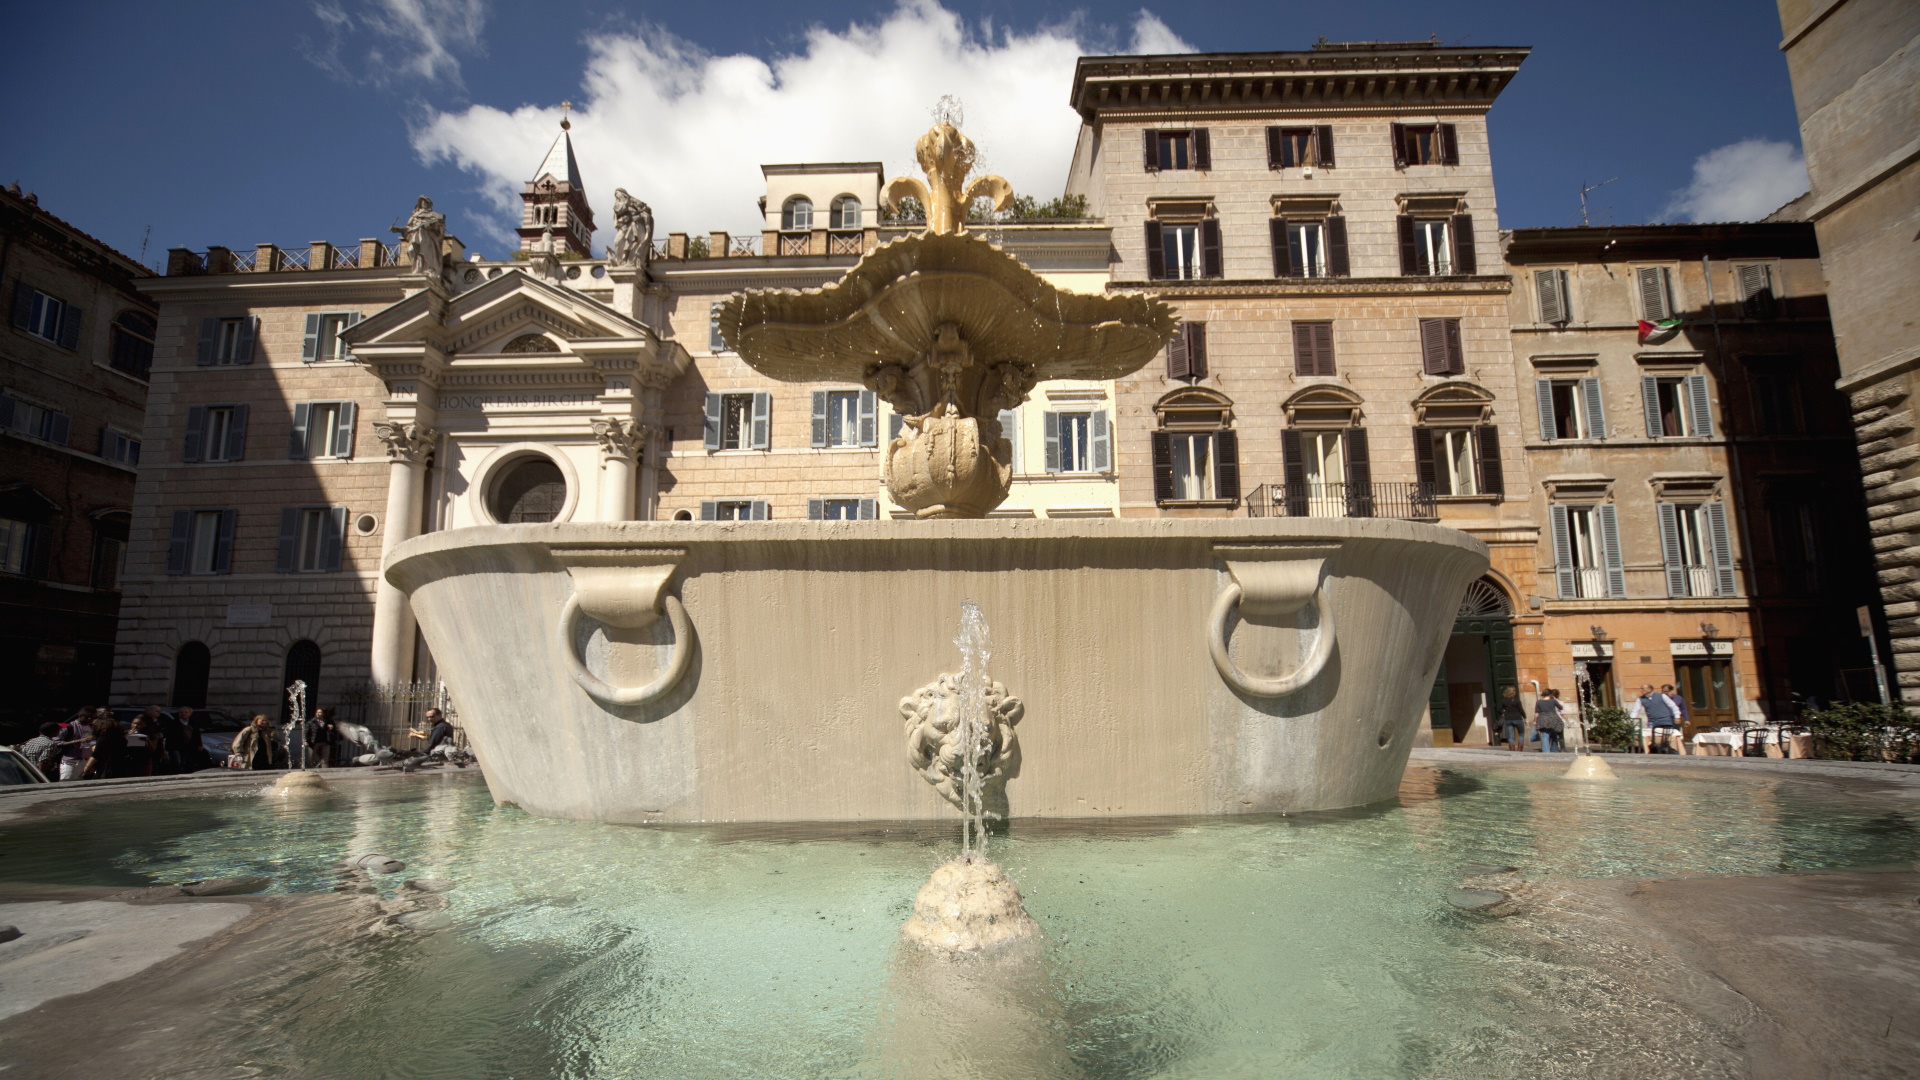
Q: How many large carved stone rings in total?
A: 2